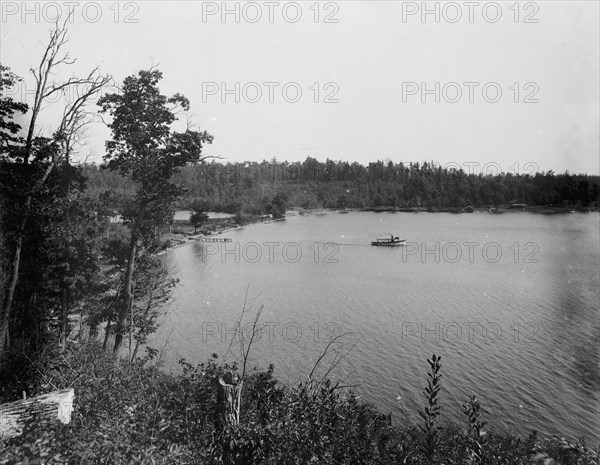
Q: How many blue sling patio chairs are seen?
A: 0